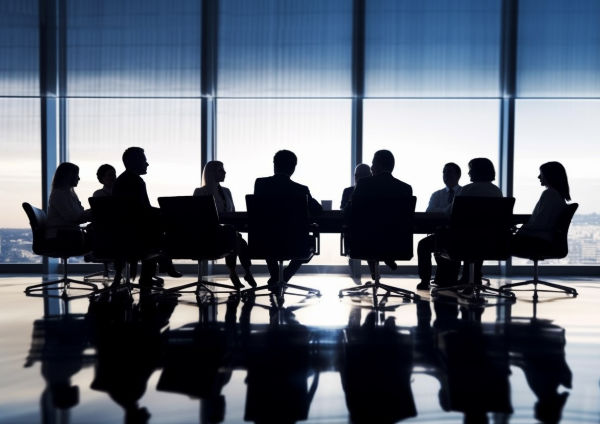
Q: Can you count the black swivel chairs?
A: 7